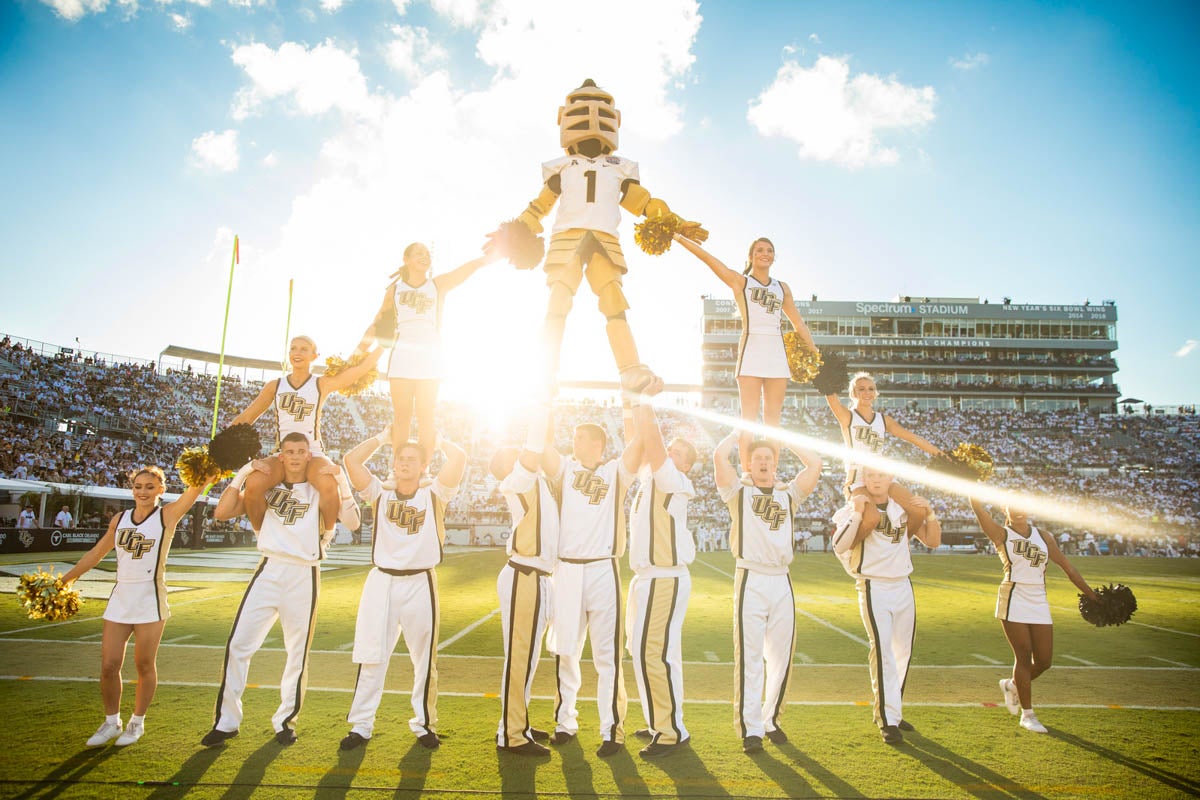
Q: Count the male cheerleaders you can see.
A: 7